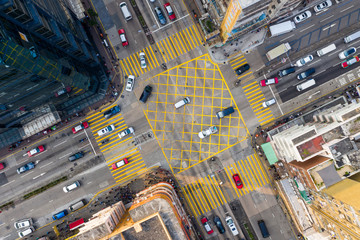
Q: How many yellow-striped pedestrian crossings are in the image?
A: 4